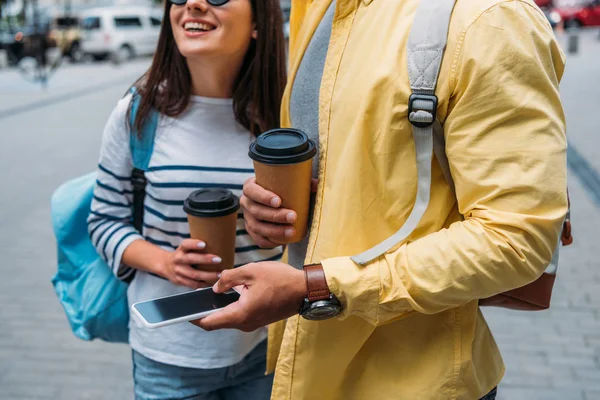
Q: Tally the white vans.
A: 1